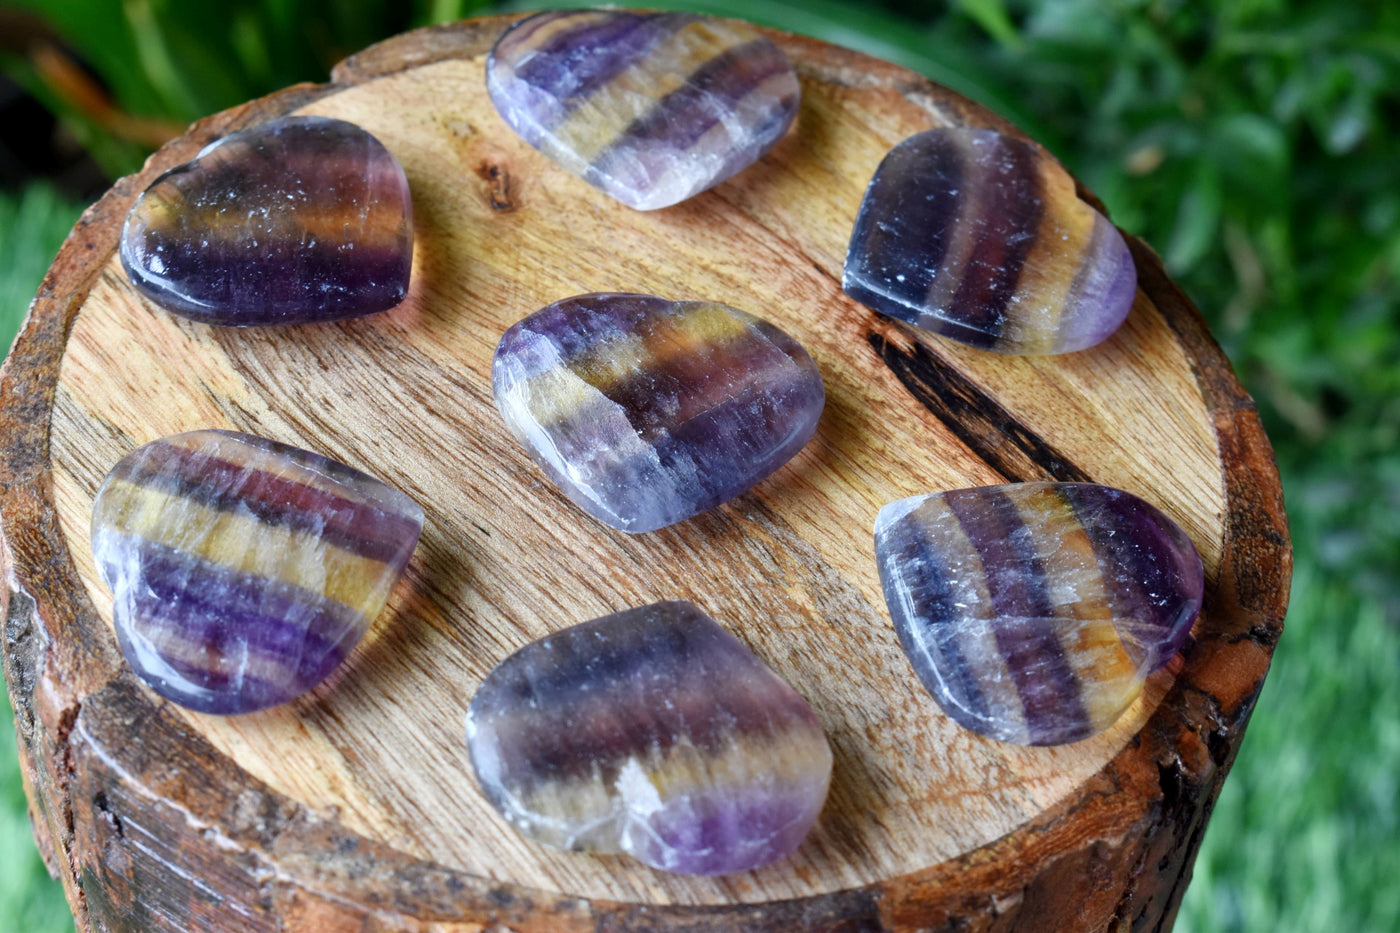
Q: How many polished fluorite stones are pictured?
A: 7